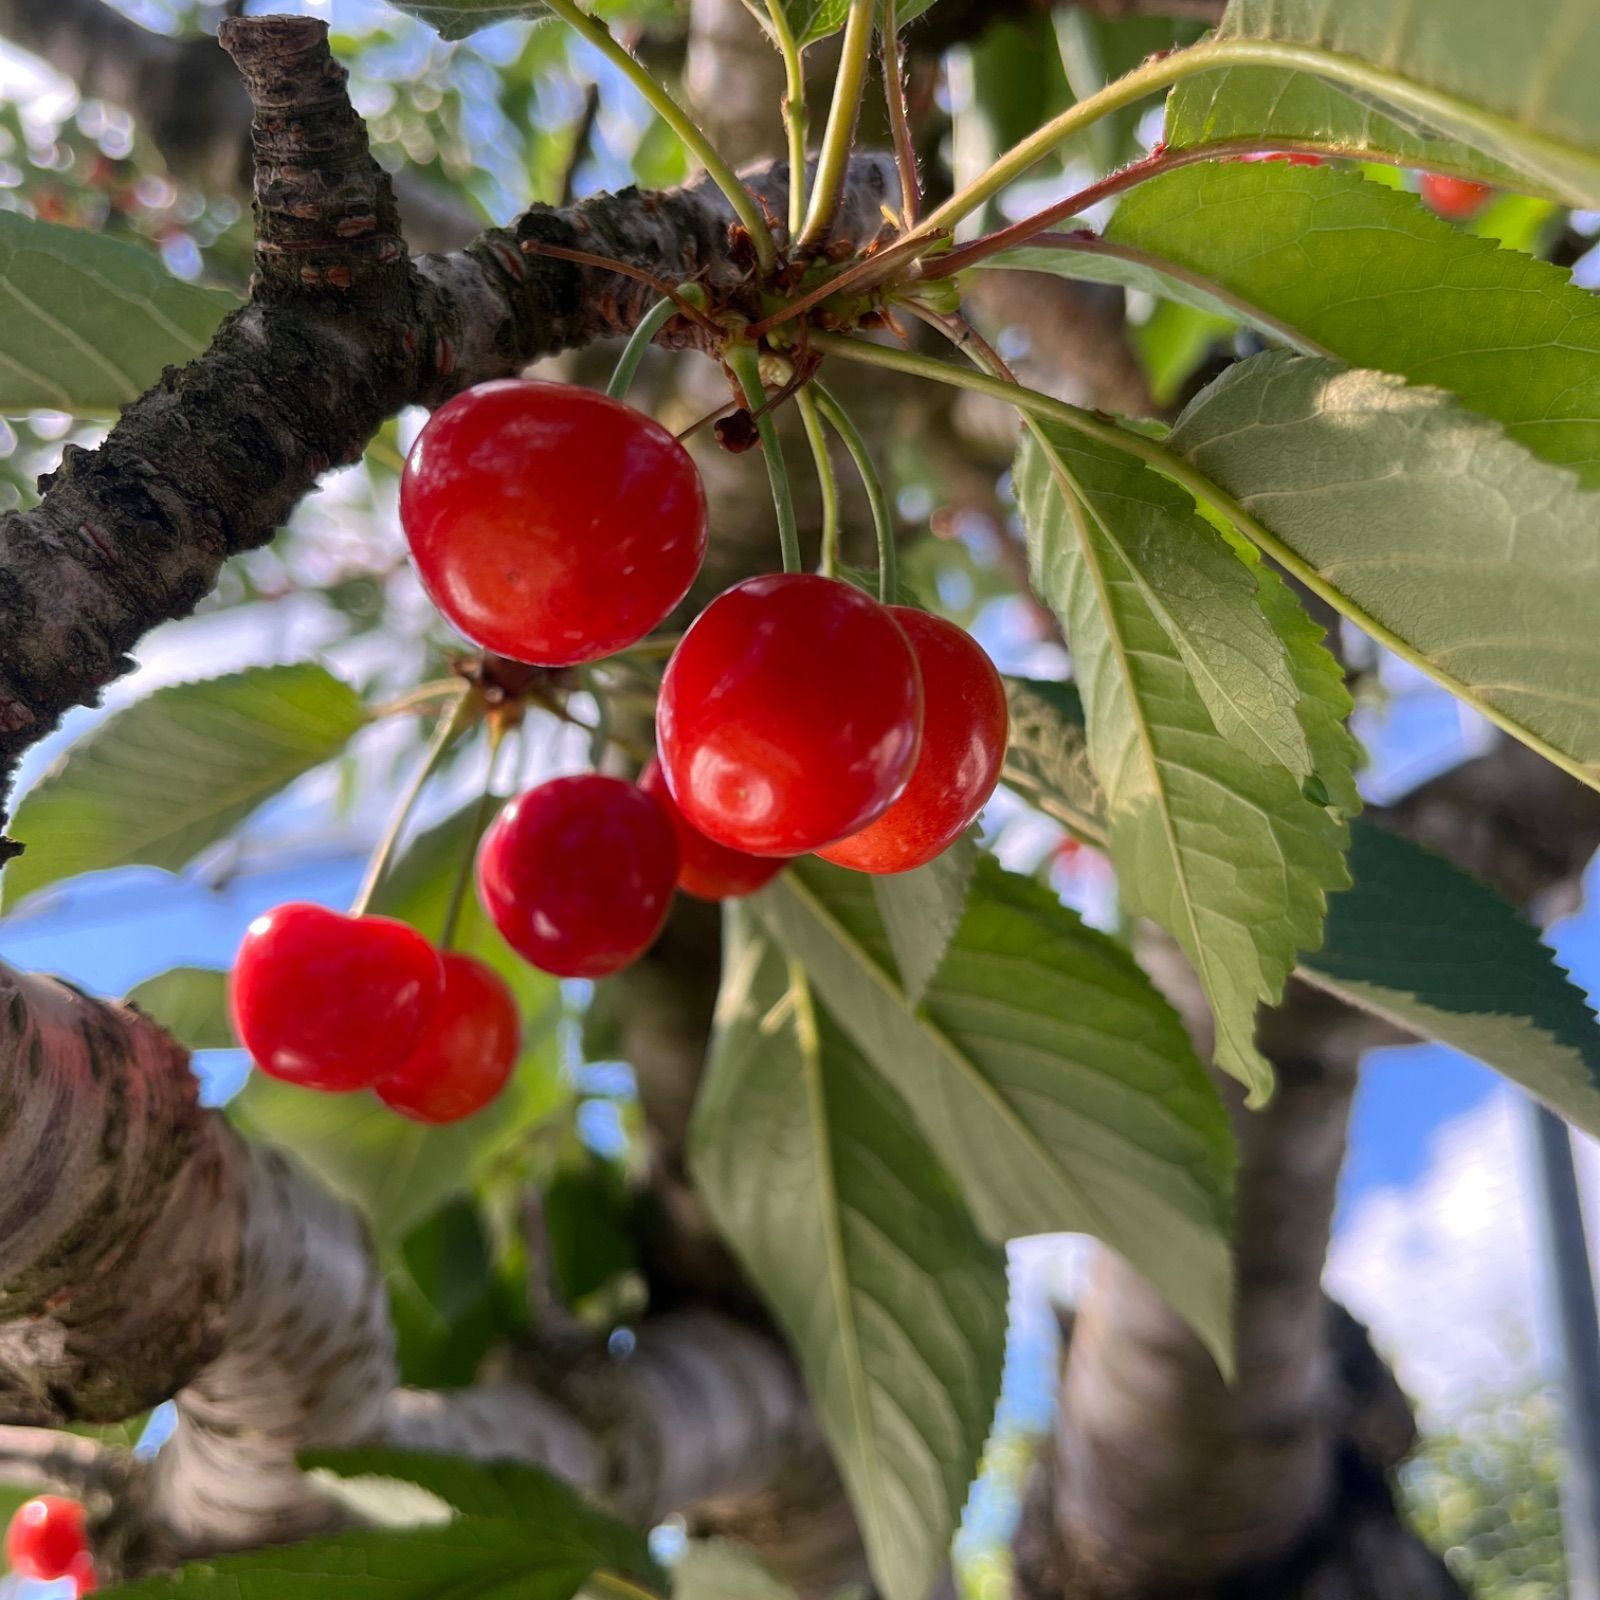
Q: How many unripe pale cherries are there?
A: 0